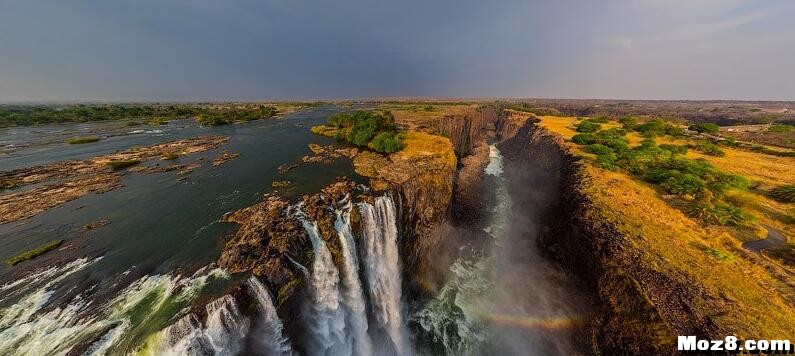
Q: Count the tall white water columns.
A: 3